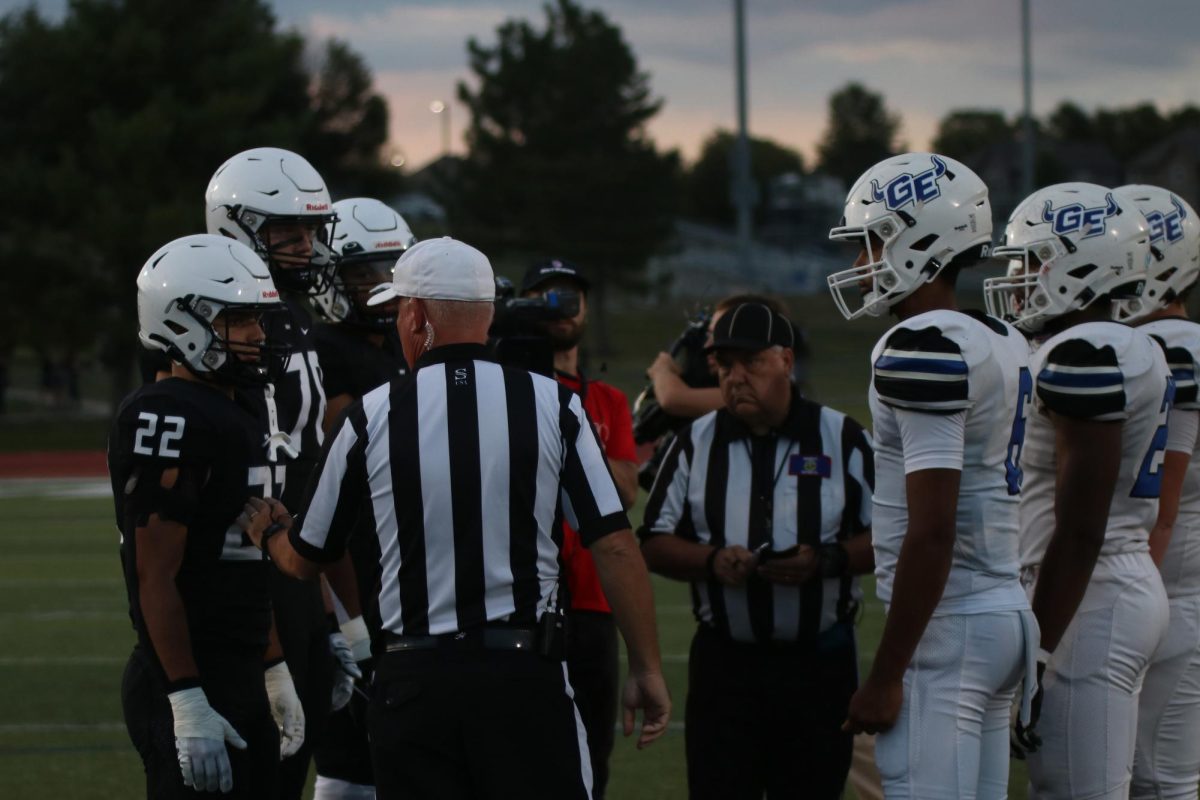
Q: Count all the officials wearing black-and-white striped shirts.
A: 2